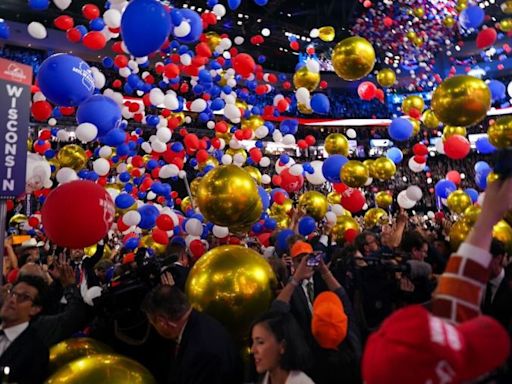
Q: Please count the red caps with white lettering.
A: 1